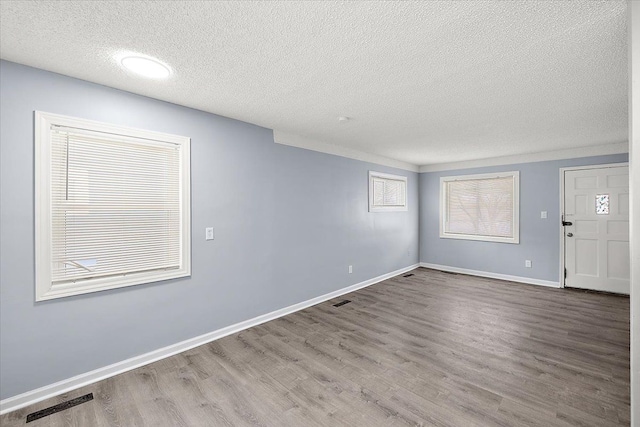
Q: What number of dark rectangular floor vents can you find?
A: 3